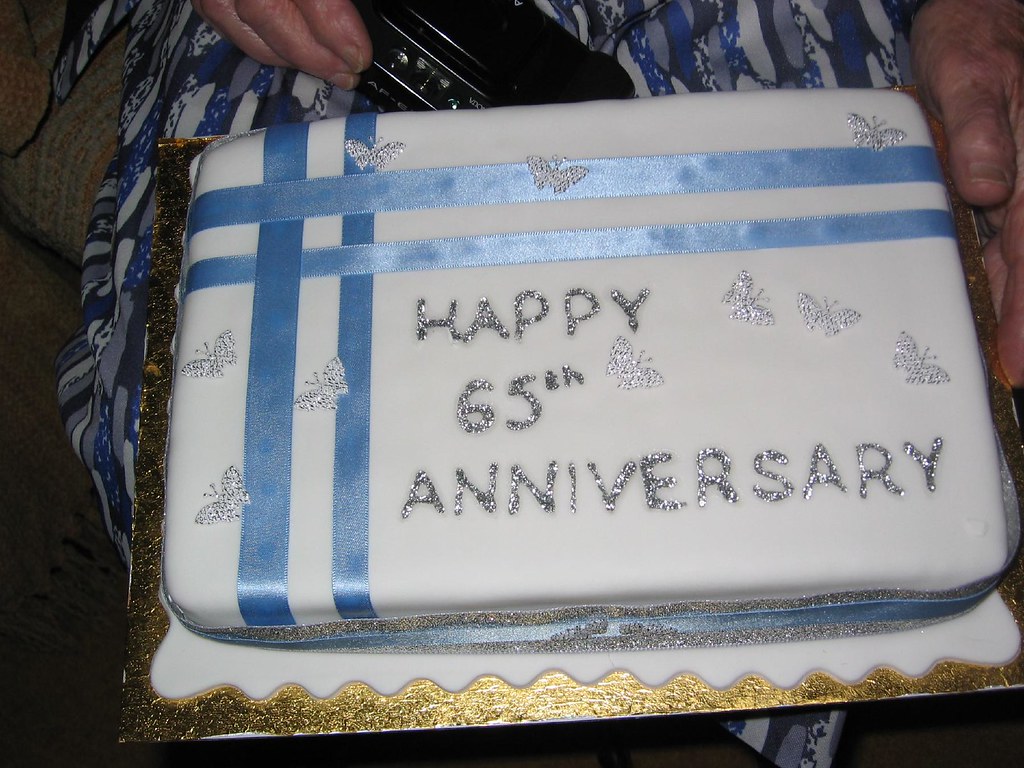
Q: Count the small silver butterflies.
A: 10